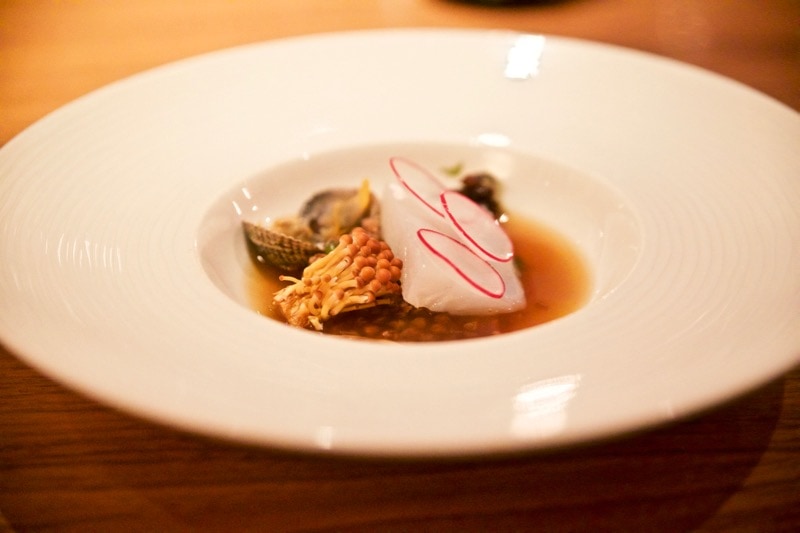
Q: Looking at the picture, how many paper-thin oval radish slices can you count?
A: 3